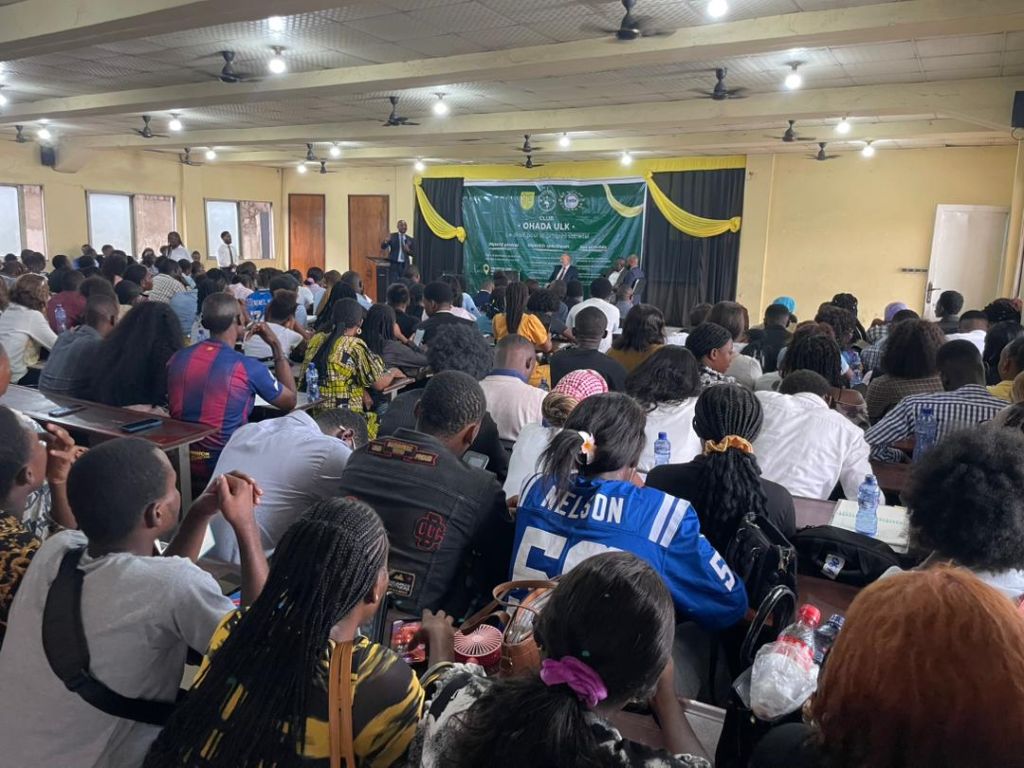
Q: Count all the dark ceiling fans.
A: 13